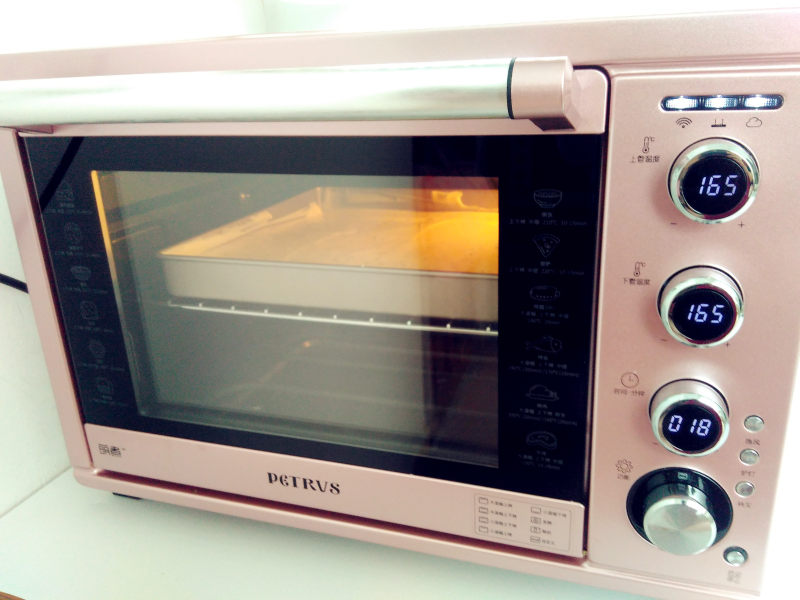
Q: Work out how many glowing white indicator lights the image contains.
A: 3